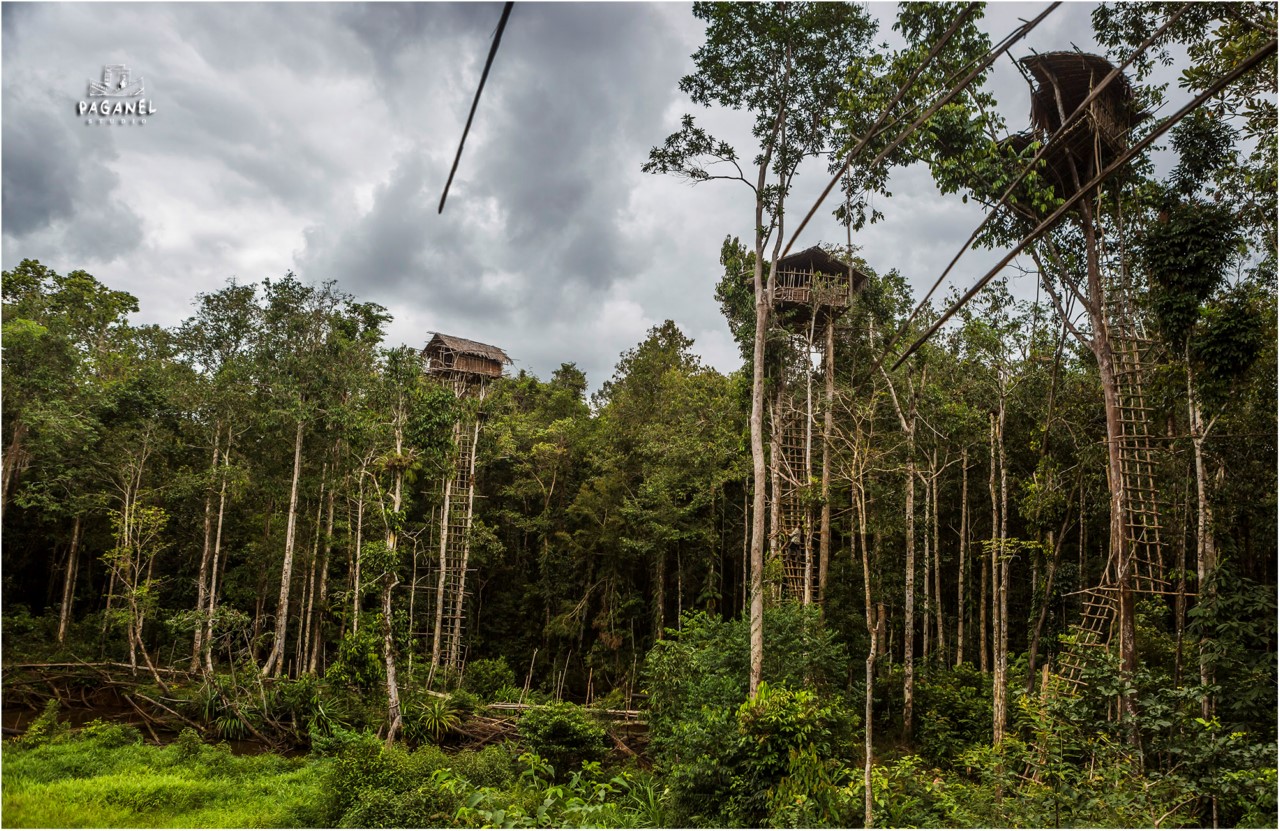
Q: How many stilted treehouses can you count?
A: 3